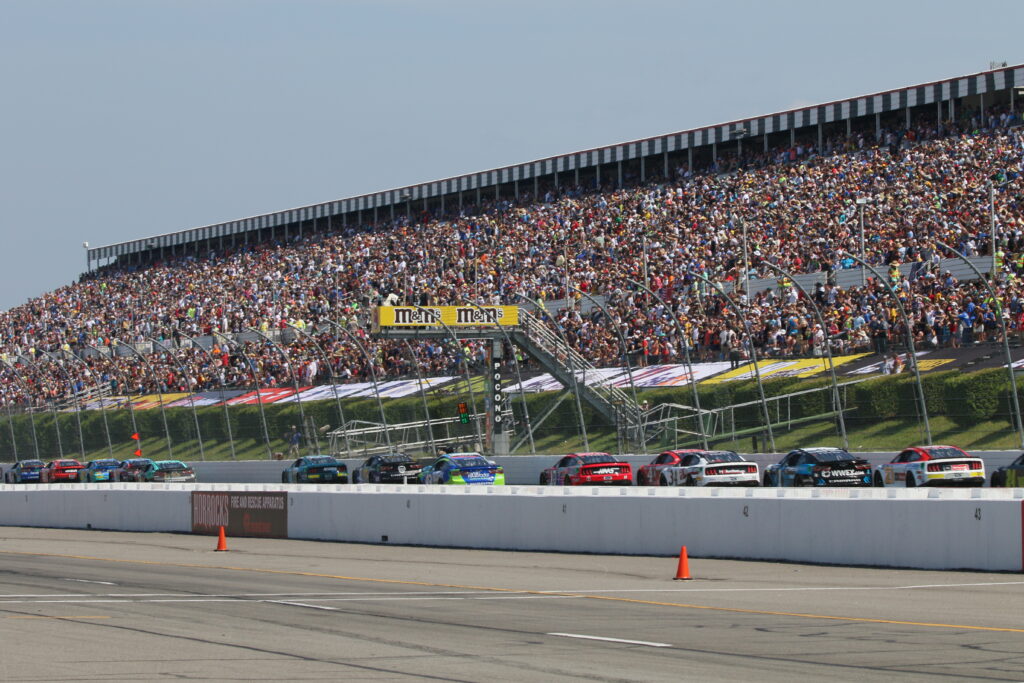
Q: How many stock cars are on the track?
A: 14